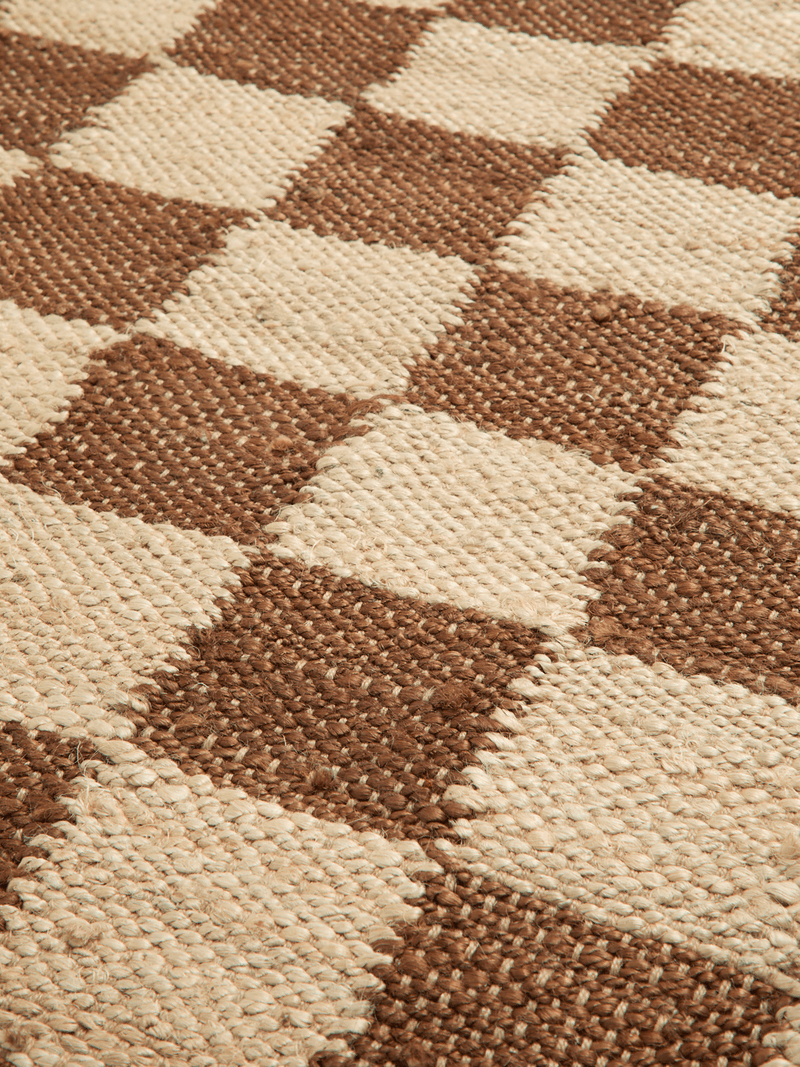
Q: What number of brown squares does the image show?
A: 13